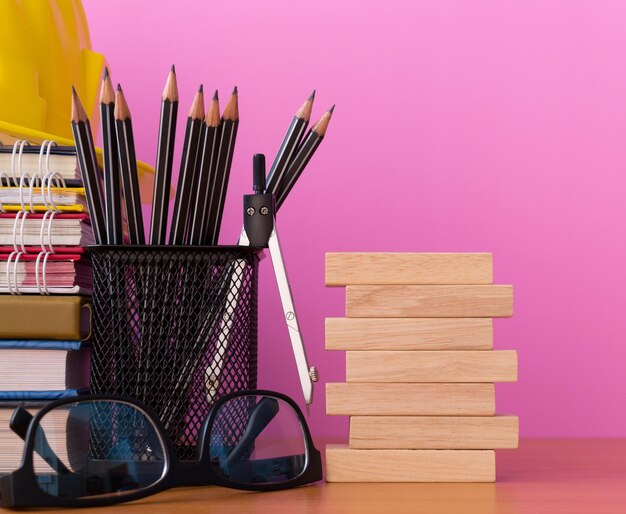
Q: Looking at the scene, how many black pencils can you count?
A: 9